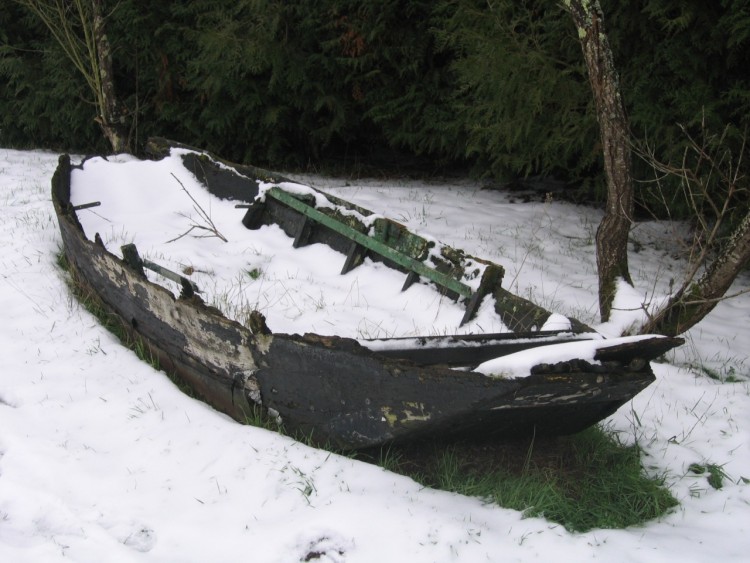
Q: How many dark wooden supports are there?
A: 5